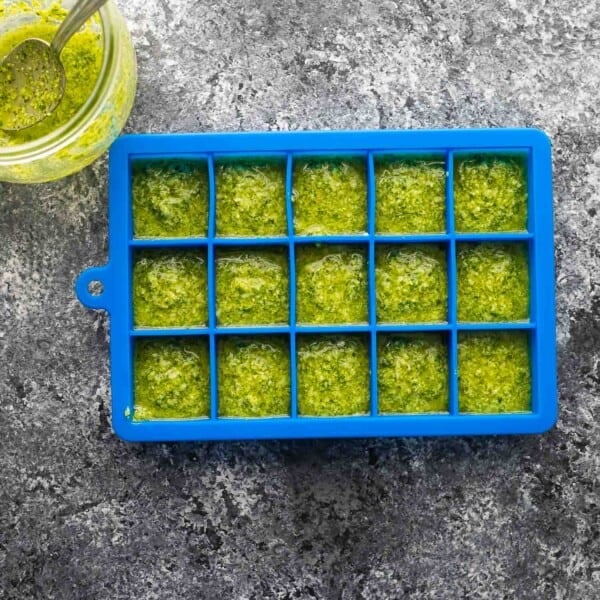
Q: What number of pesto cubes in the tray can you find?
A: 15